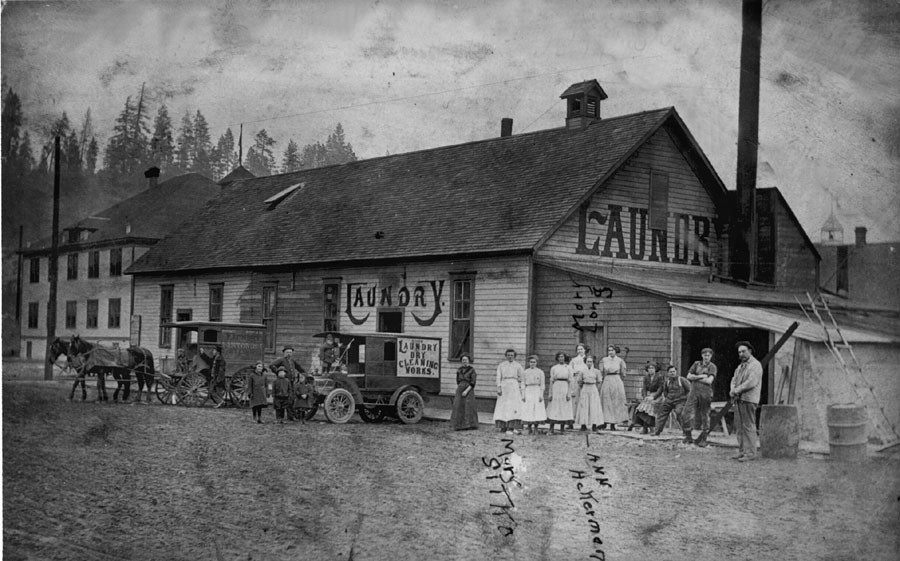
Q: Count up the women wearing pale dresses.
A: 6